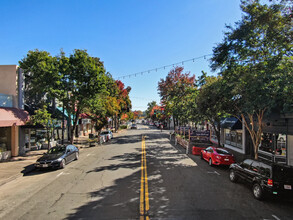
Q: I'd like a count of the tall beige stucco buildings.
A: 1